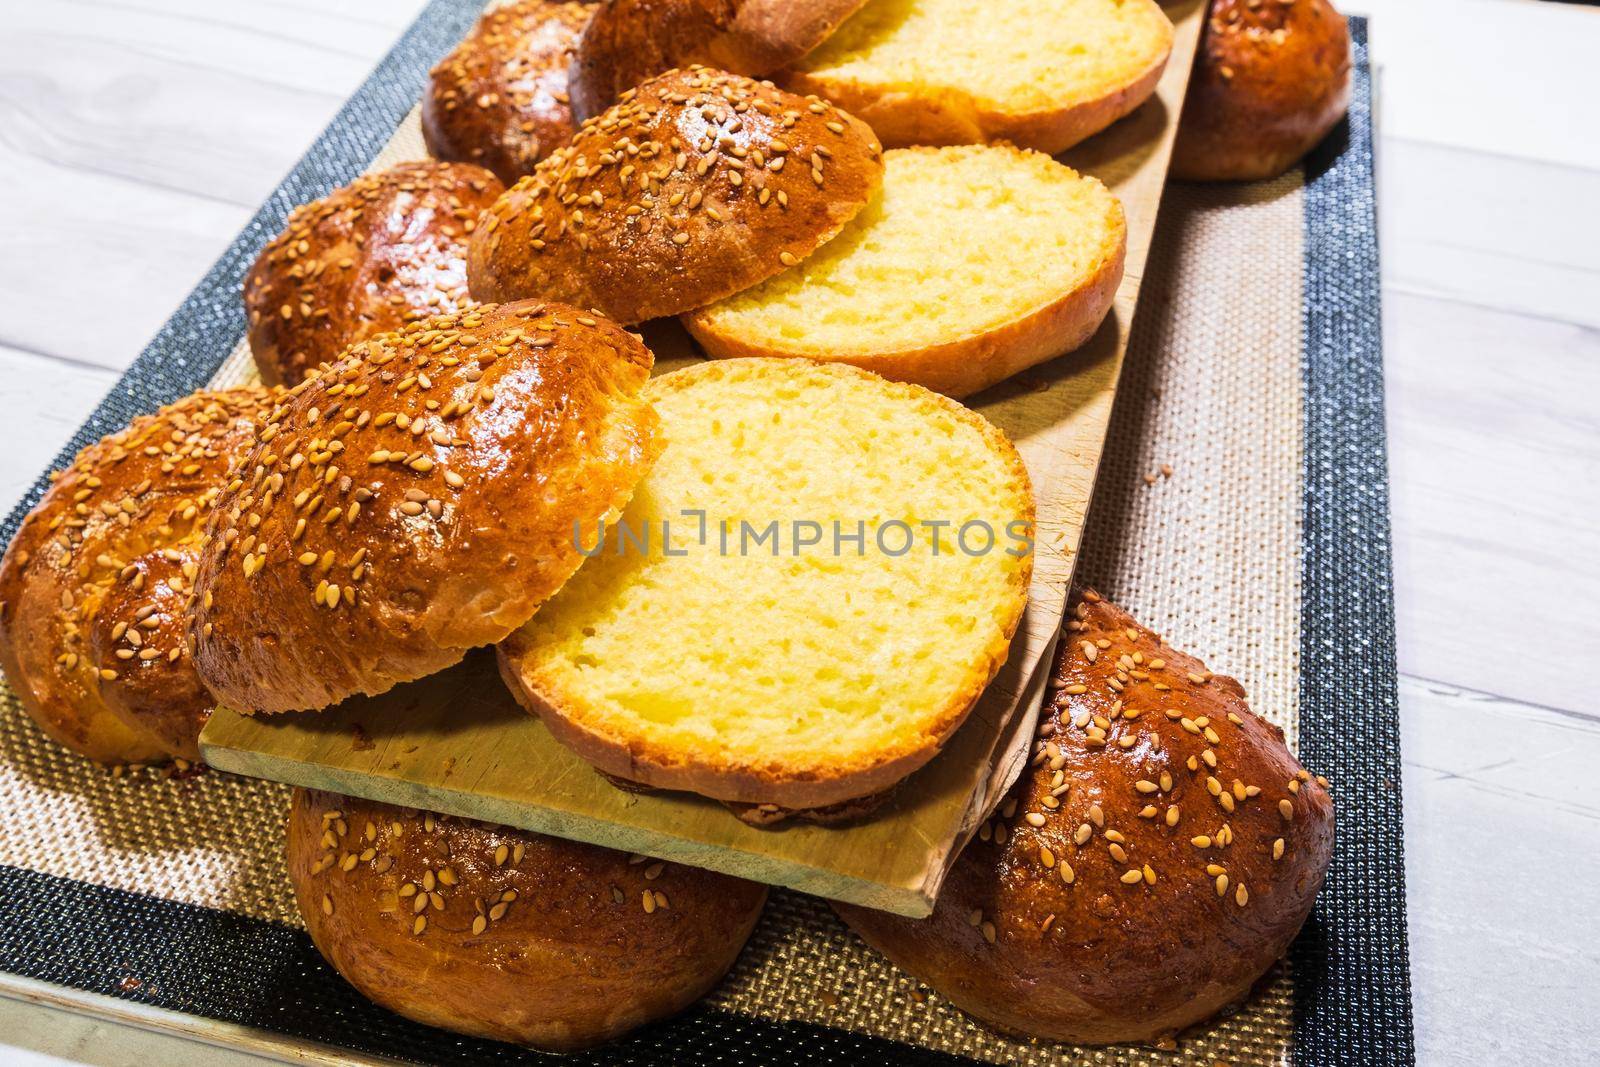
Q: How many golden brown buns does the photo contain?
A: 9